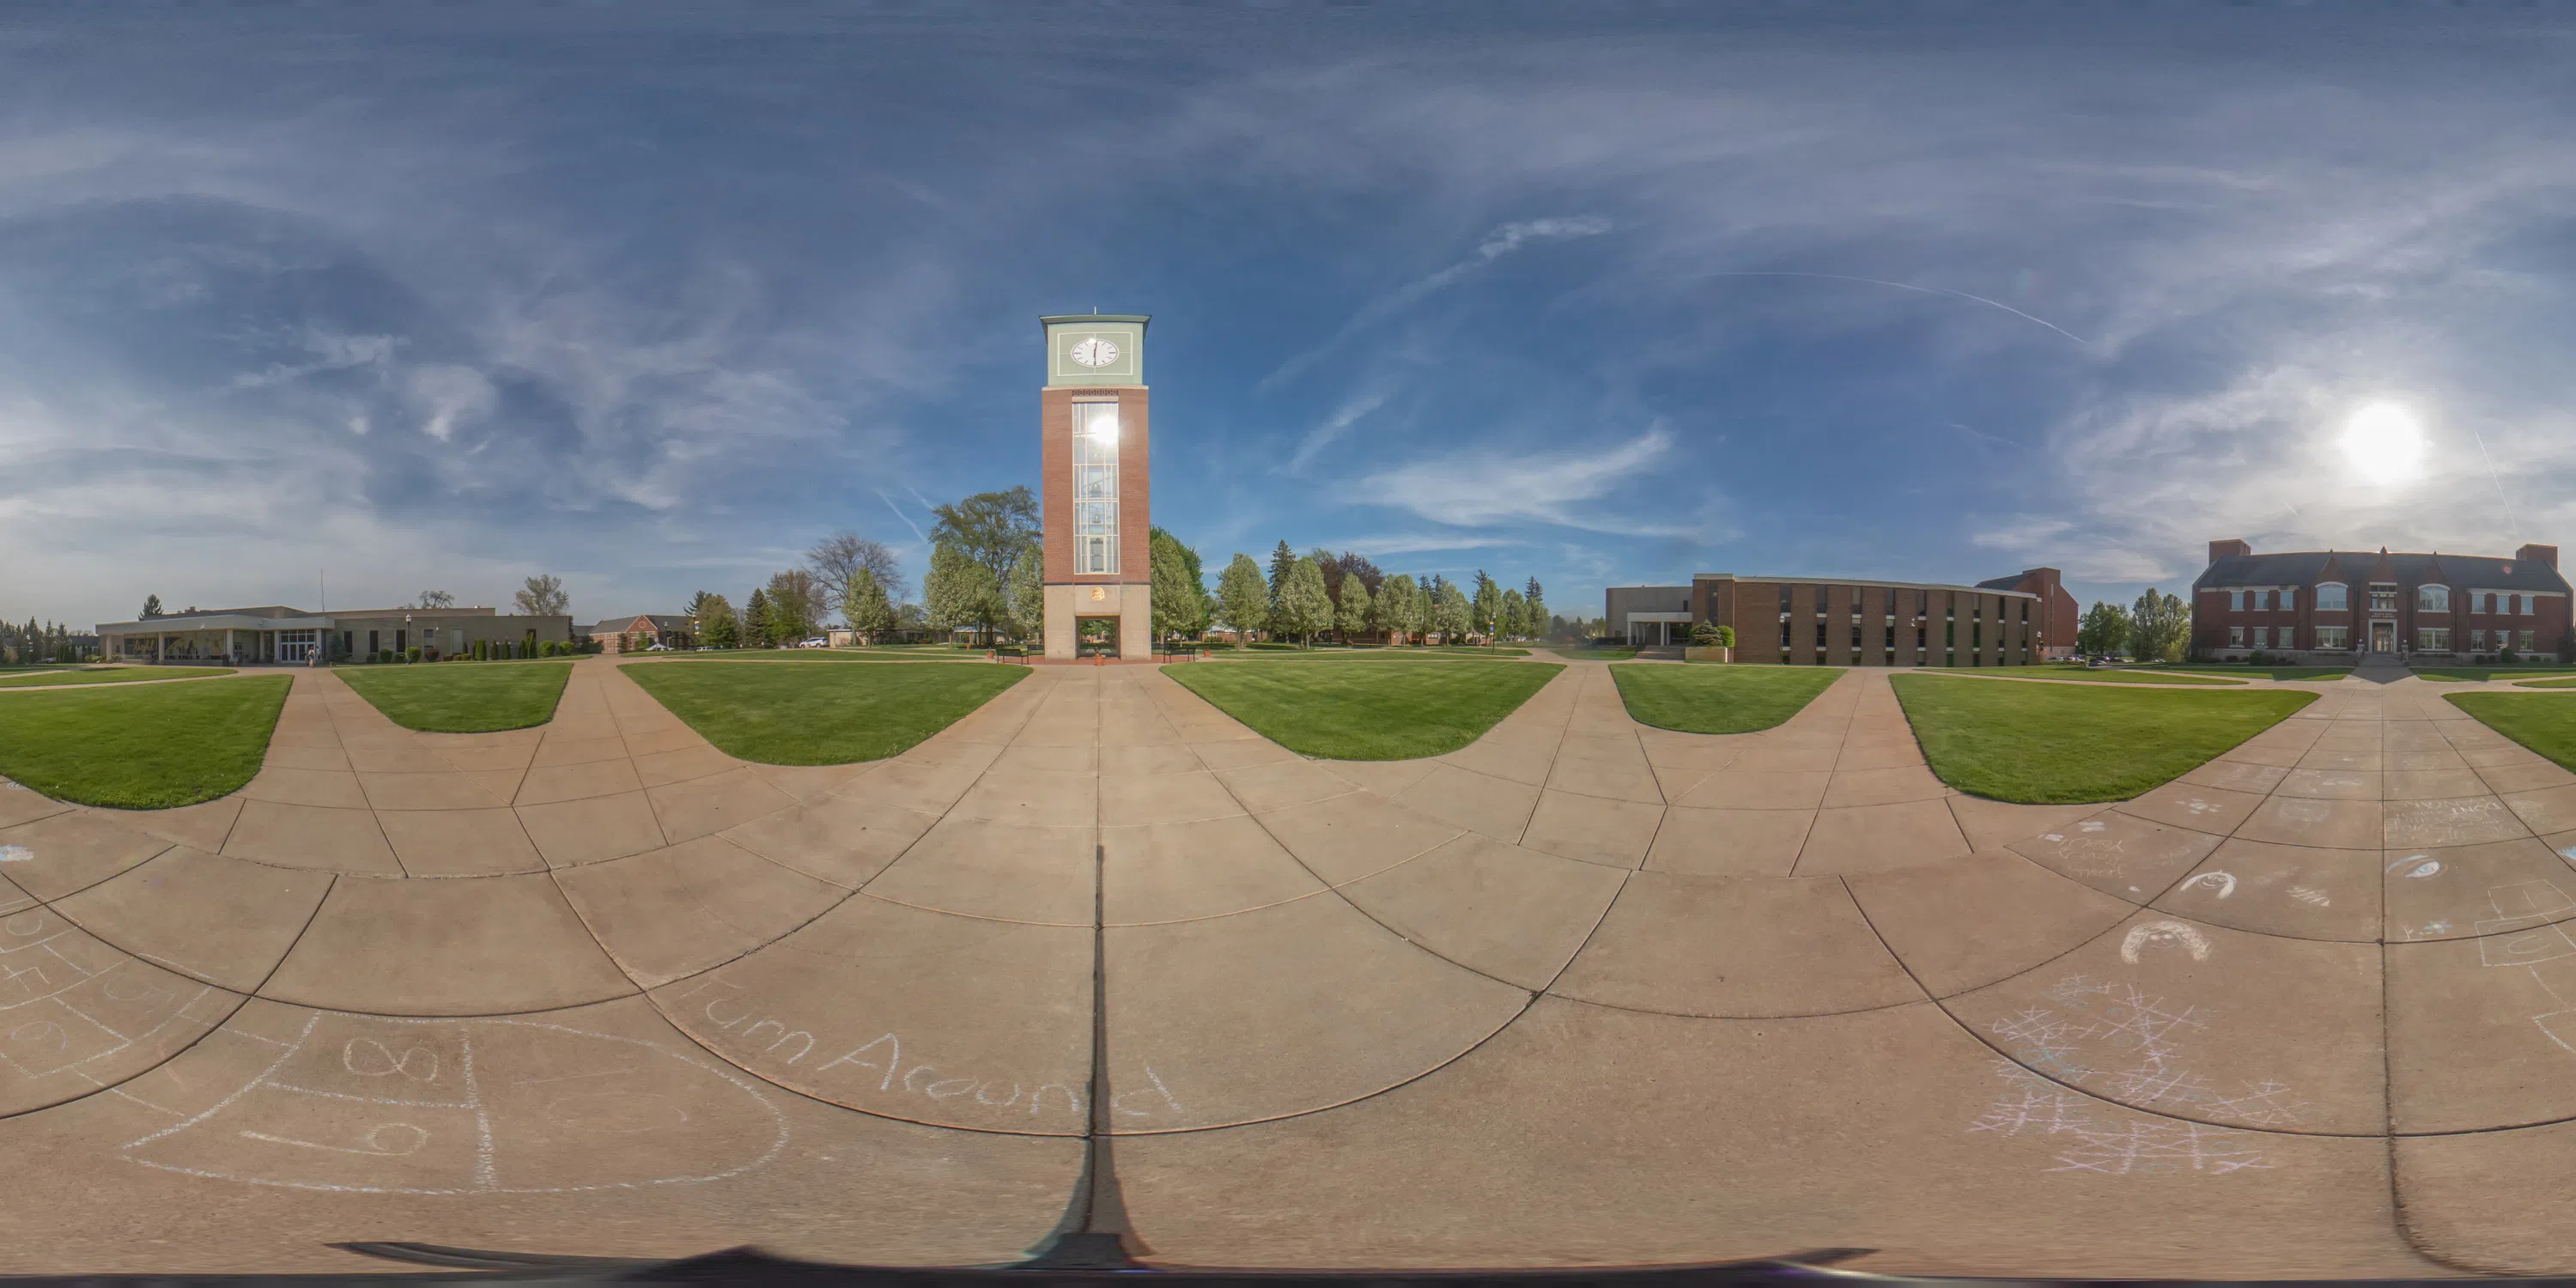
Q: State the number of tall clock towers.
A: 1